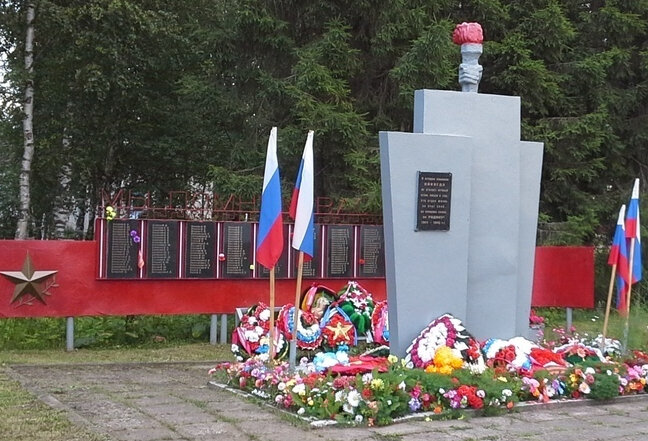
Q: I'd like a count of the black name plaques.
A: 8